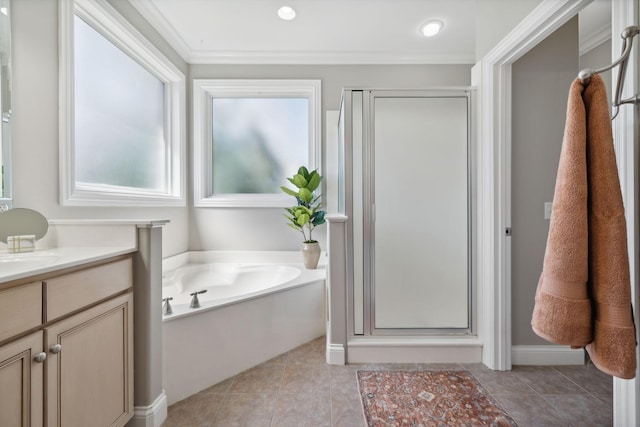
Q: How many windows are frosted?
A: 2